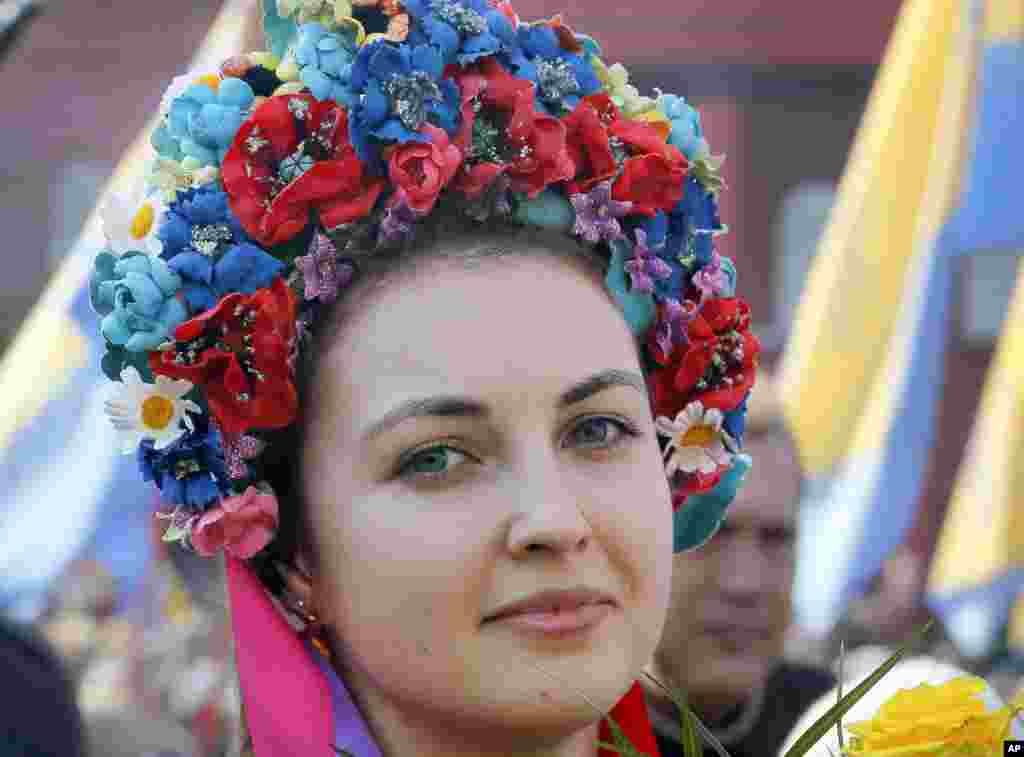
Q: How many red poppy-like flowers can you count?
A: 5